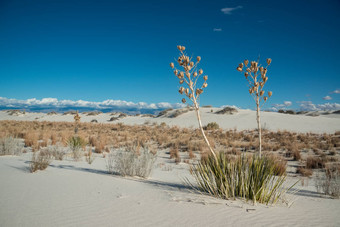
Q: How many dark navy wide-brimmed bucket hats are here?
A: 0